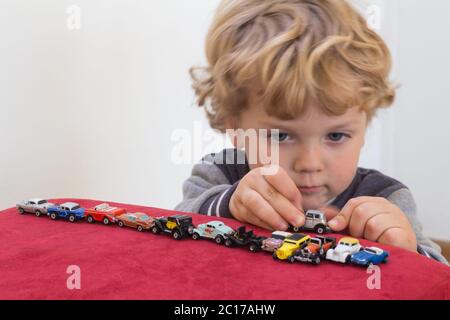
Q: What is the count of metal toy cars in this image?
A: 13